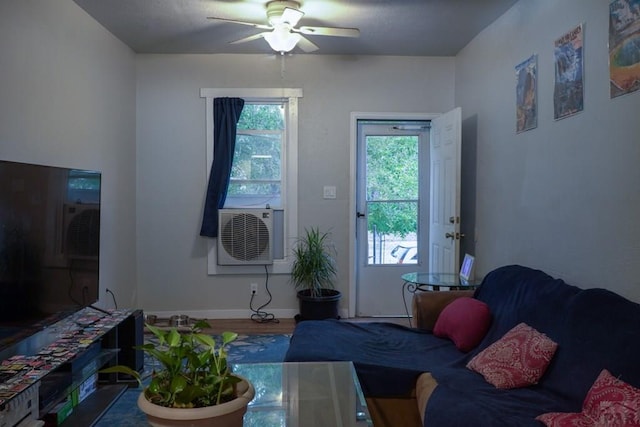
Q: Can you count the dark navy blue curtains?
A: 1